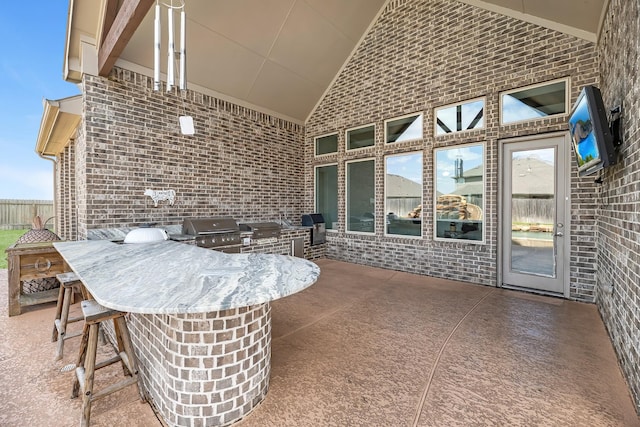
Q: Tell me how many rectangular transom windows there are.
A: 5